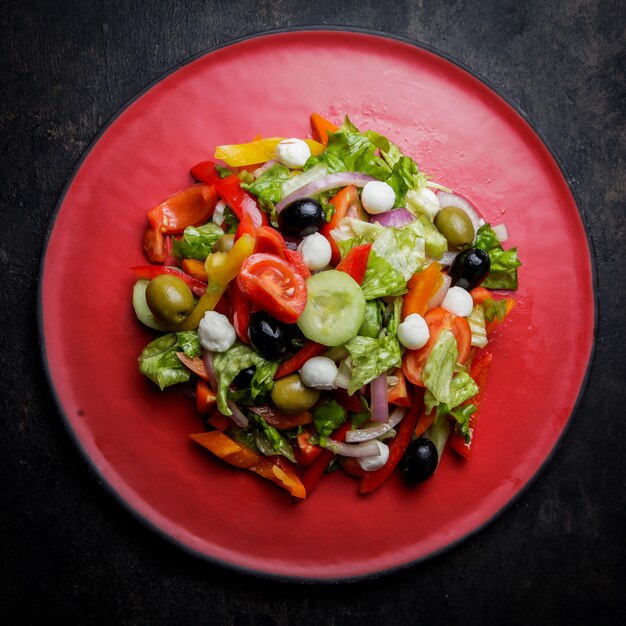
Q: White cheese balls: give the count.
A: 8